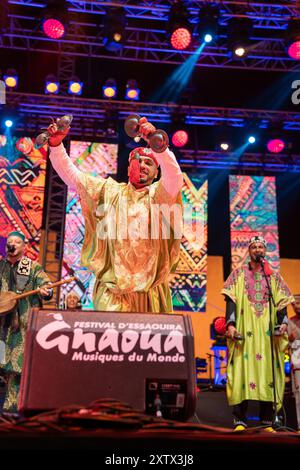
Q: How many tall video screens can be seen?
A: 4